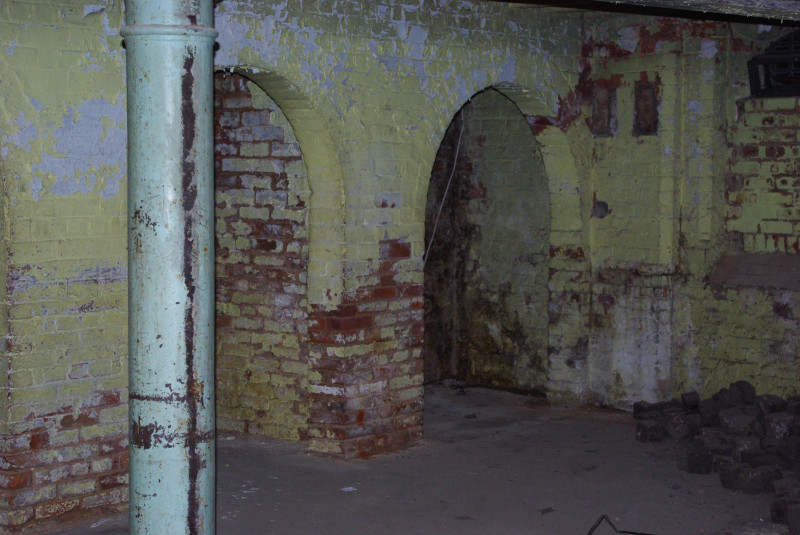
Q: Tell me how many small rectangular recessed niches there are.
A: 2